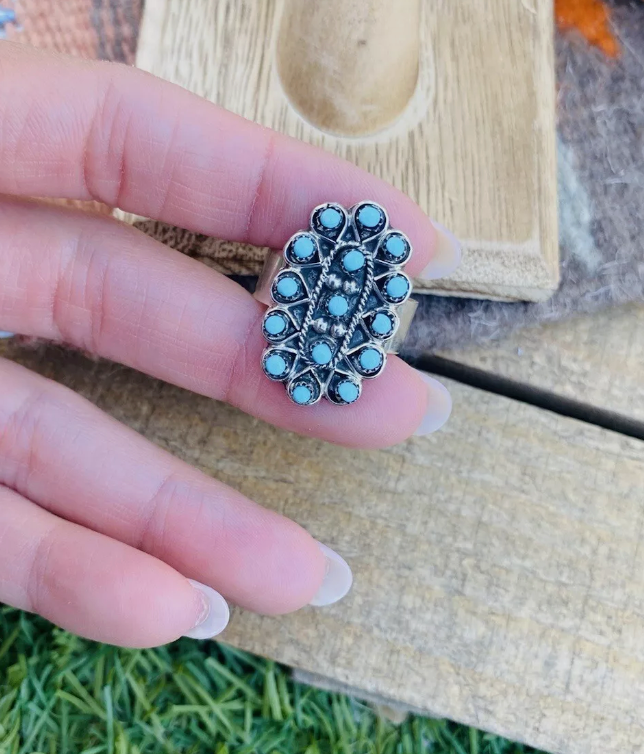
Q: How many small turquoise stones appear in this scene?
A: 15